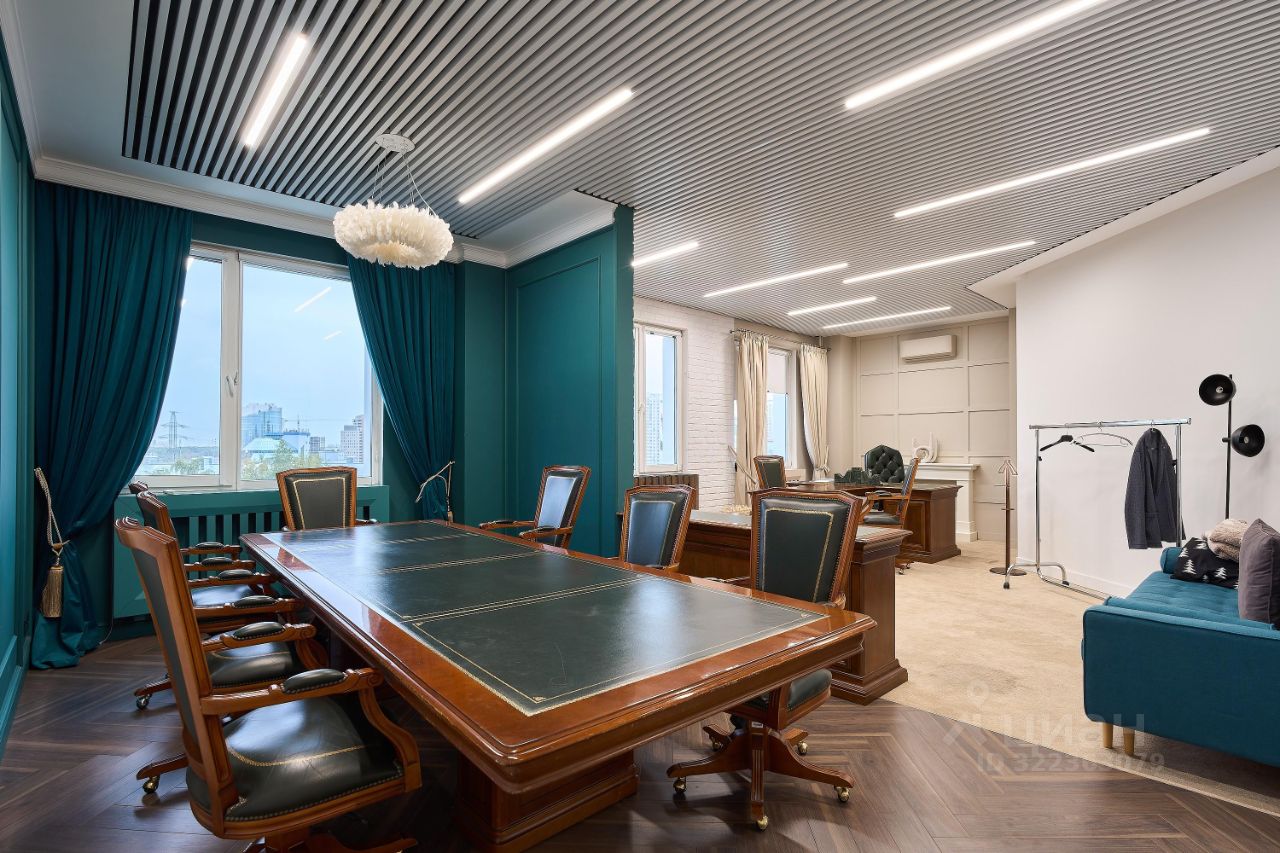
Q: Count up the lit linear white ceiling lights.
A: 9